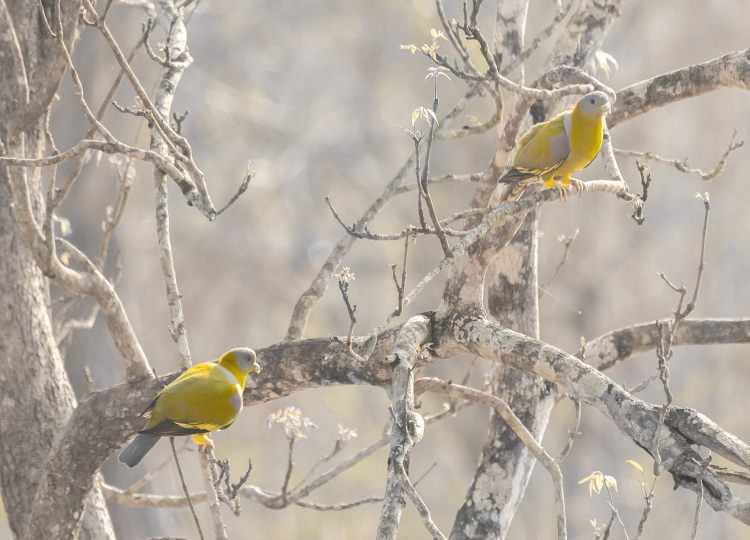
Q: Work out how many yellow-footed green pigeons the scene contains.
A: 2